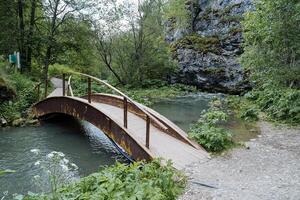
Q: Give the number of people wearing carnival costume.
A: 0